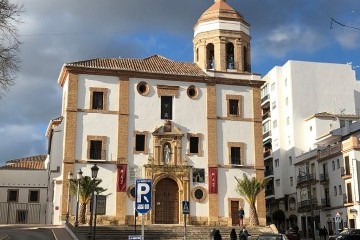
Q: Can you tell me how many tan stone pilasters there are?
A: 4